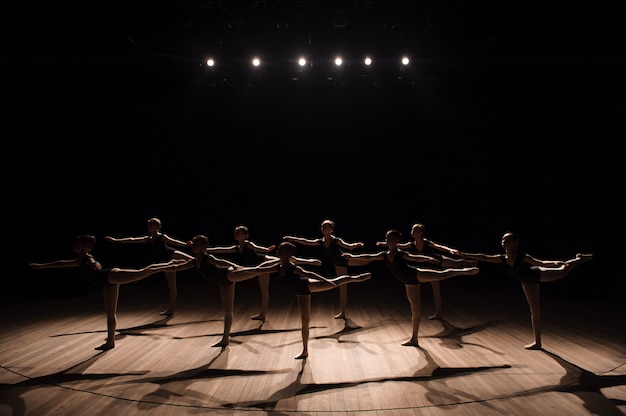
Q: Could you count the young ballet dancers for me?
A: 9